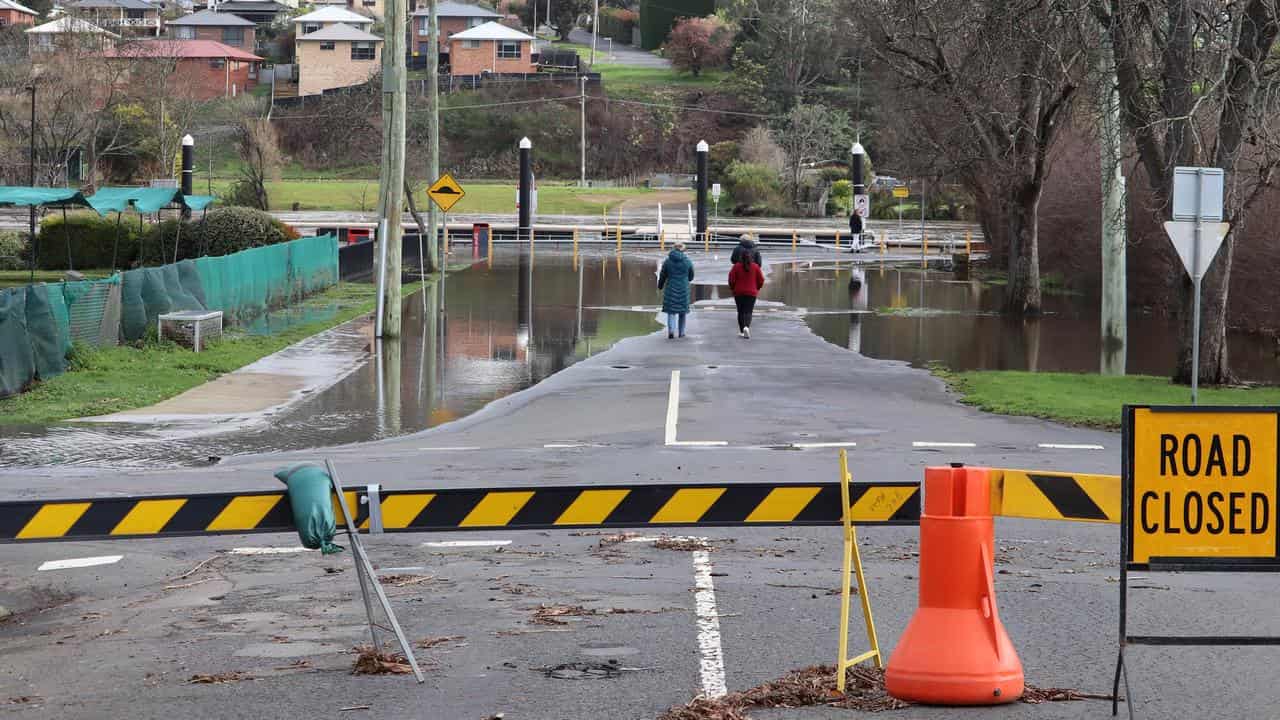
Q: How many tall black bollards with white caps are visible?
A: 4